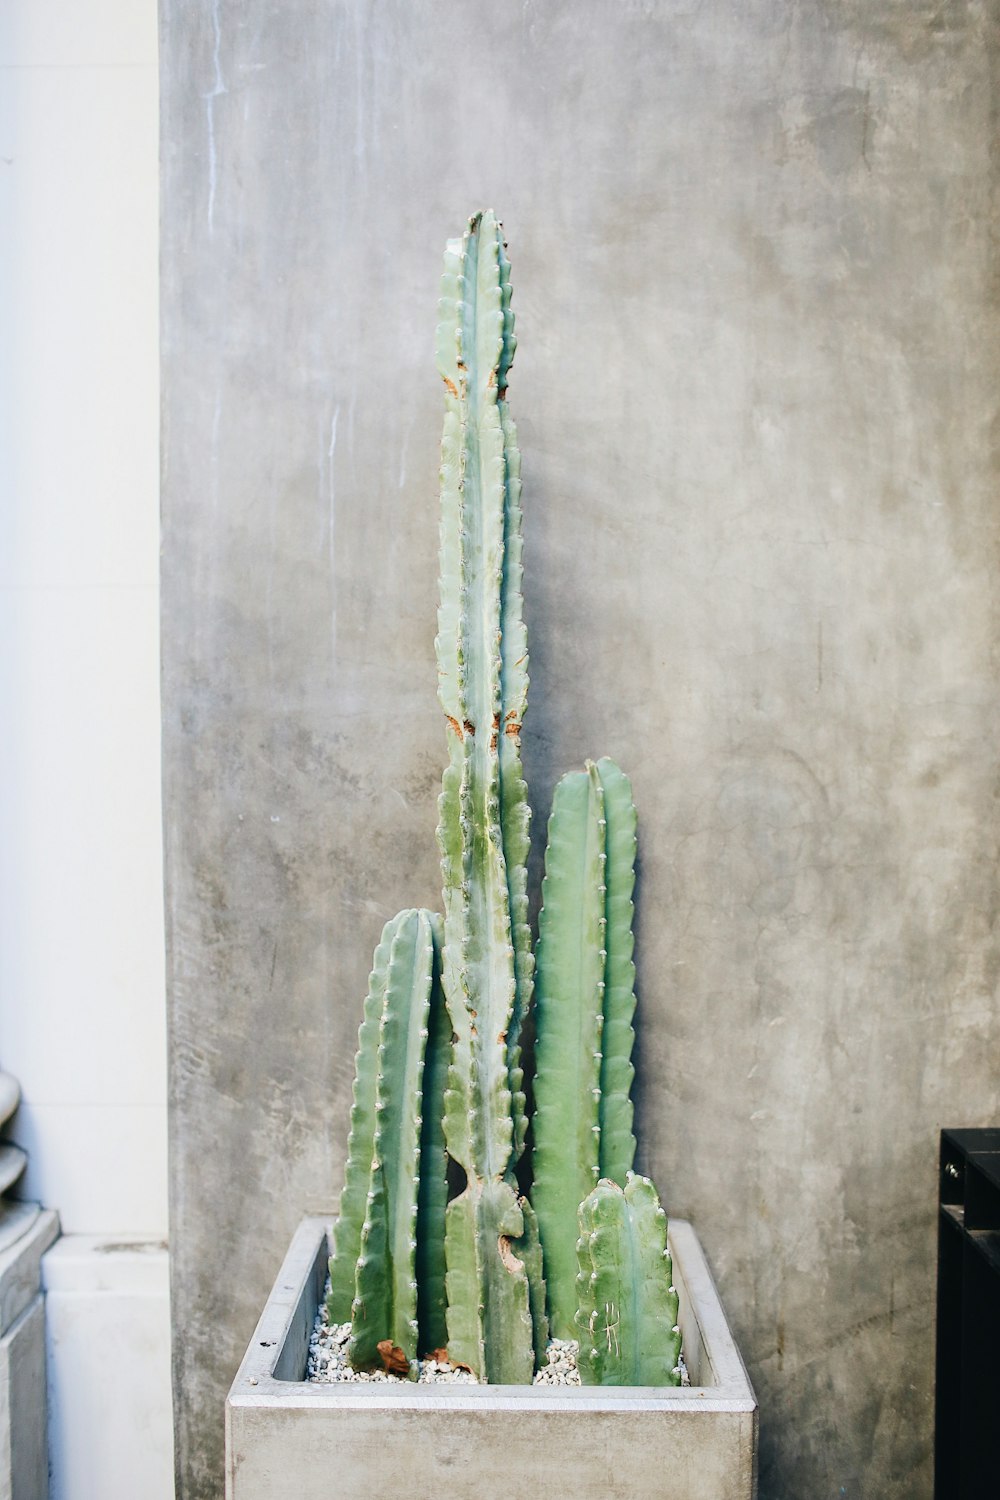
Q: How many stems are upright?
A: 4